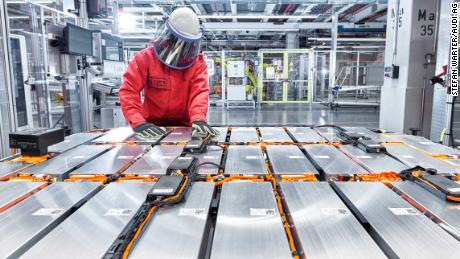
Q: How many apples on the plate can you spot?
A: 0